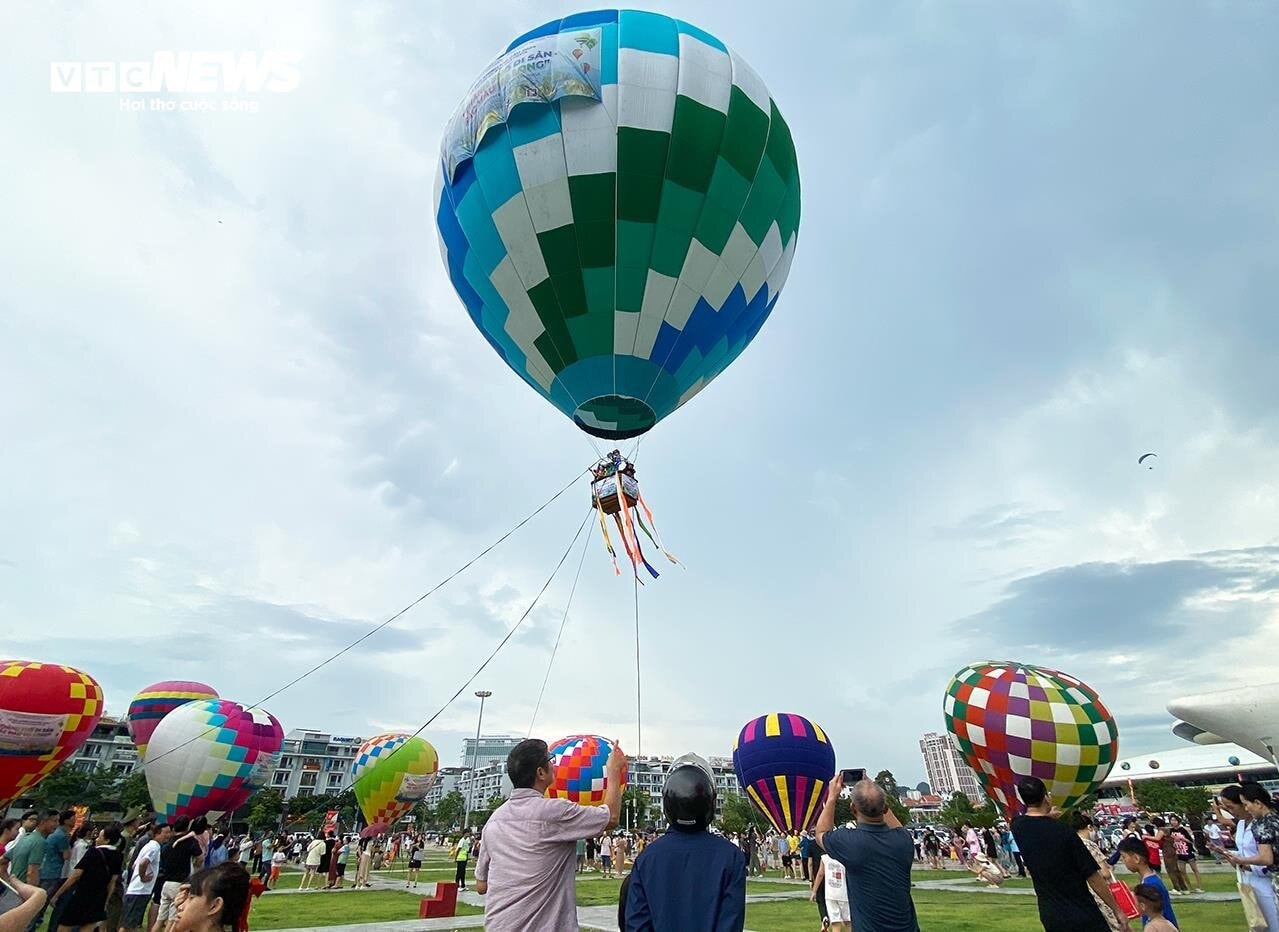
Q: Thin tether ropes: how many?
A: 4